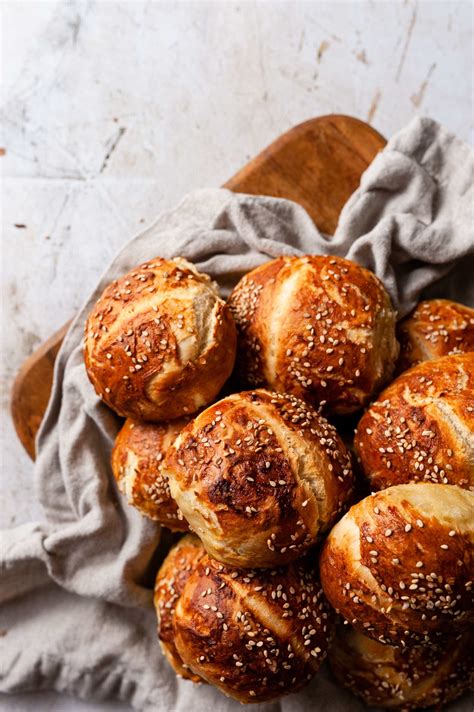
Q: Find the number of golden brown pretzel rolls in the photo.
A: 10